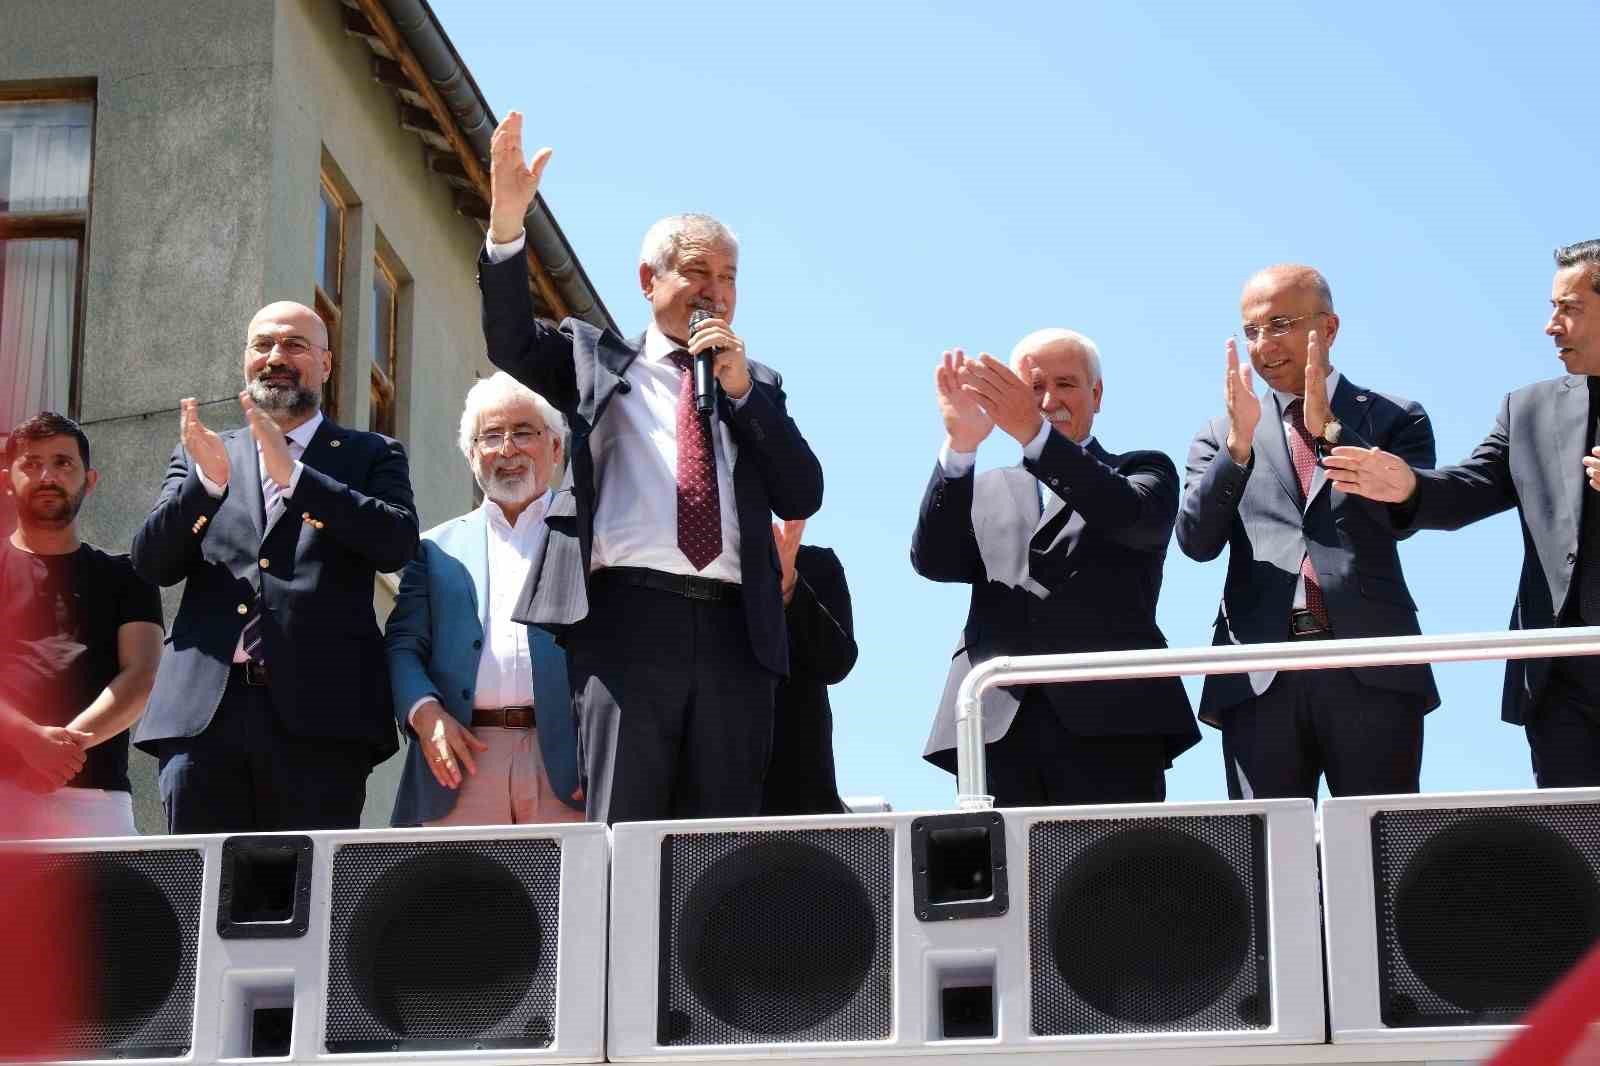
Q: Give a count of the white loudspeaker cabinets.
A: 3